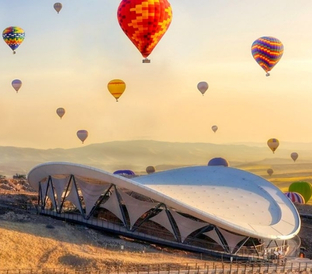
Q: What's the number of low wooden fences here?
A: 1